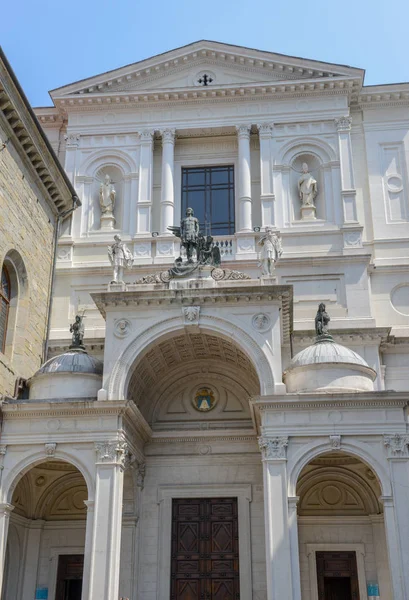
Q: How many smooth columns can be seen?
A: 2